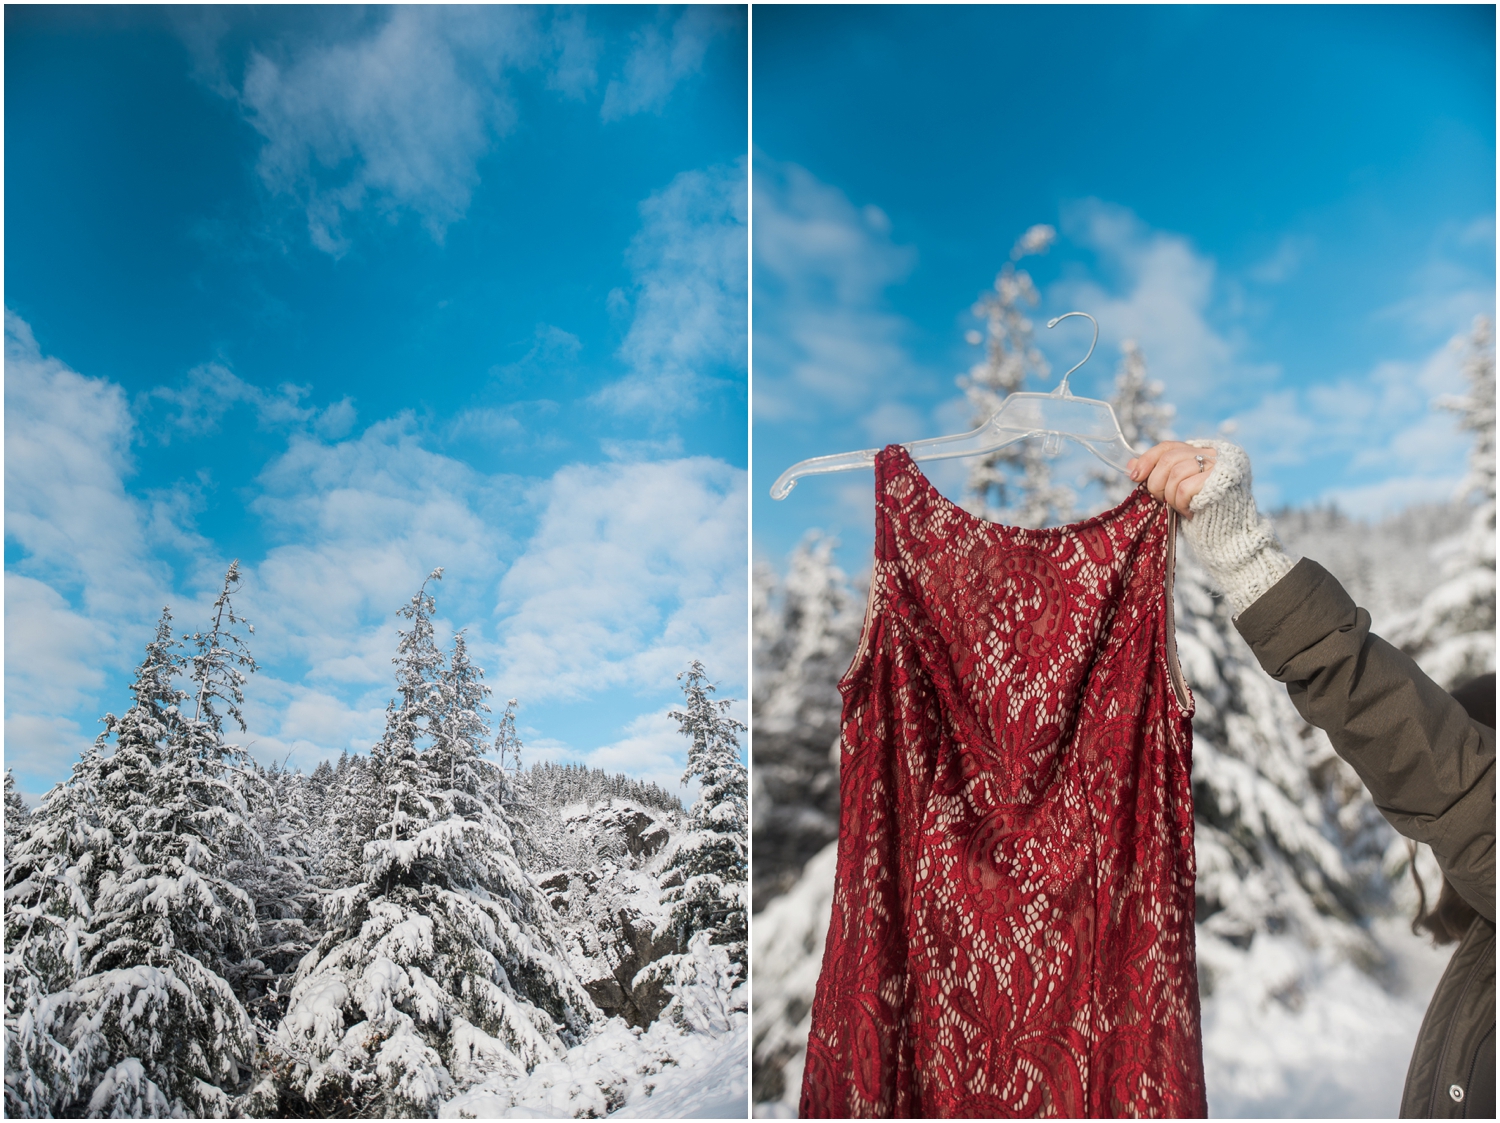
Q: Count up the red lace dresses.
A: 1